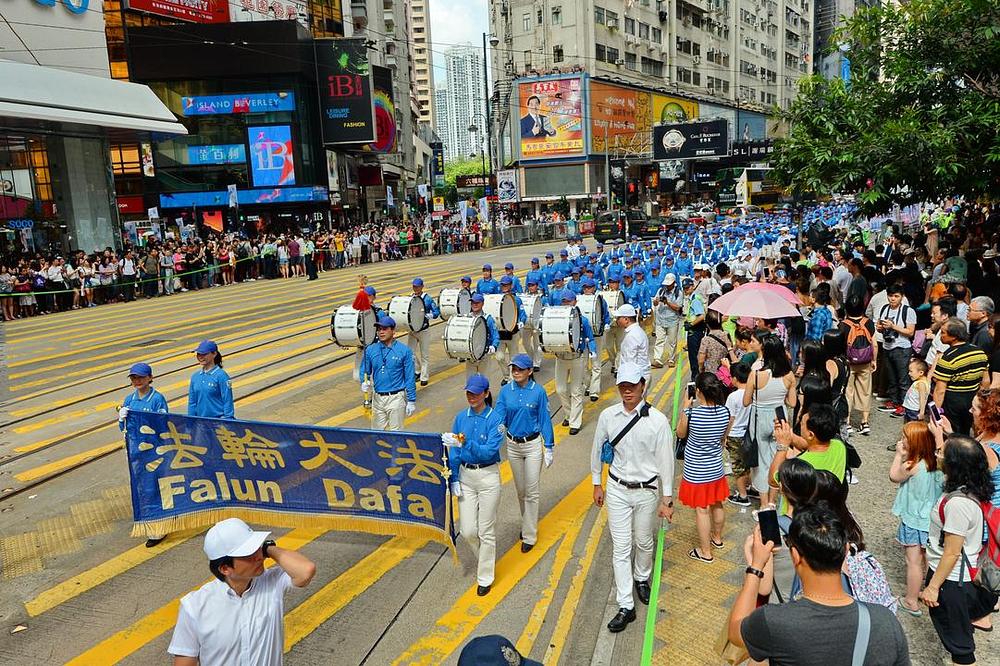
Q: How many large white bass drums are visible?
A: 9